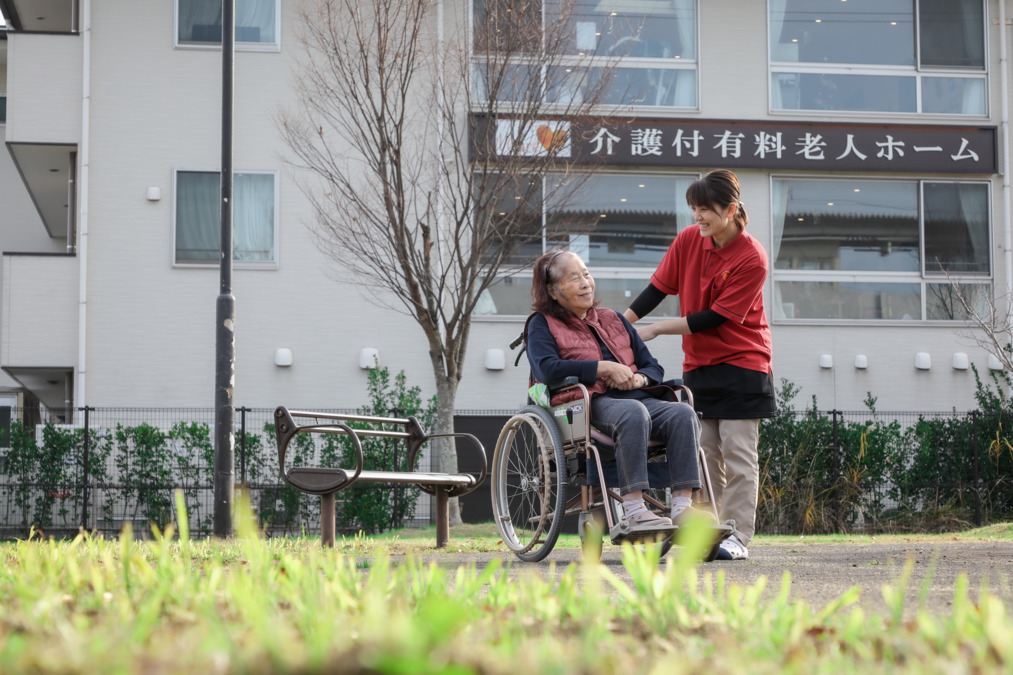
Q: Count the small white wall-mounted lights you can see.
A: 9